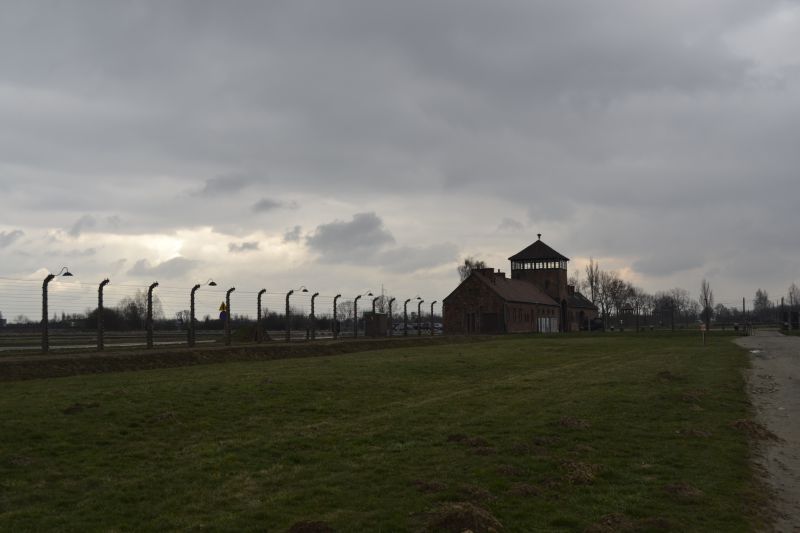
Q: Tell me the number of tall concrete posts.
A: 15